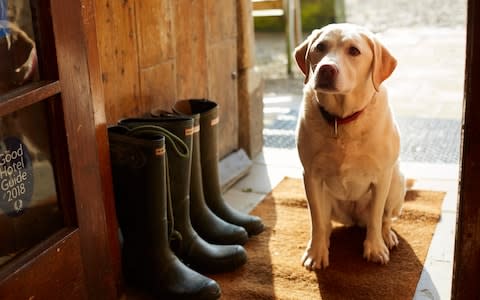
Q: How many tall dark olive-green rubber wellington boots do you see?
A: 4